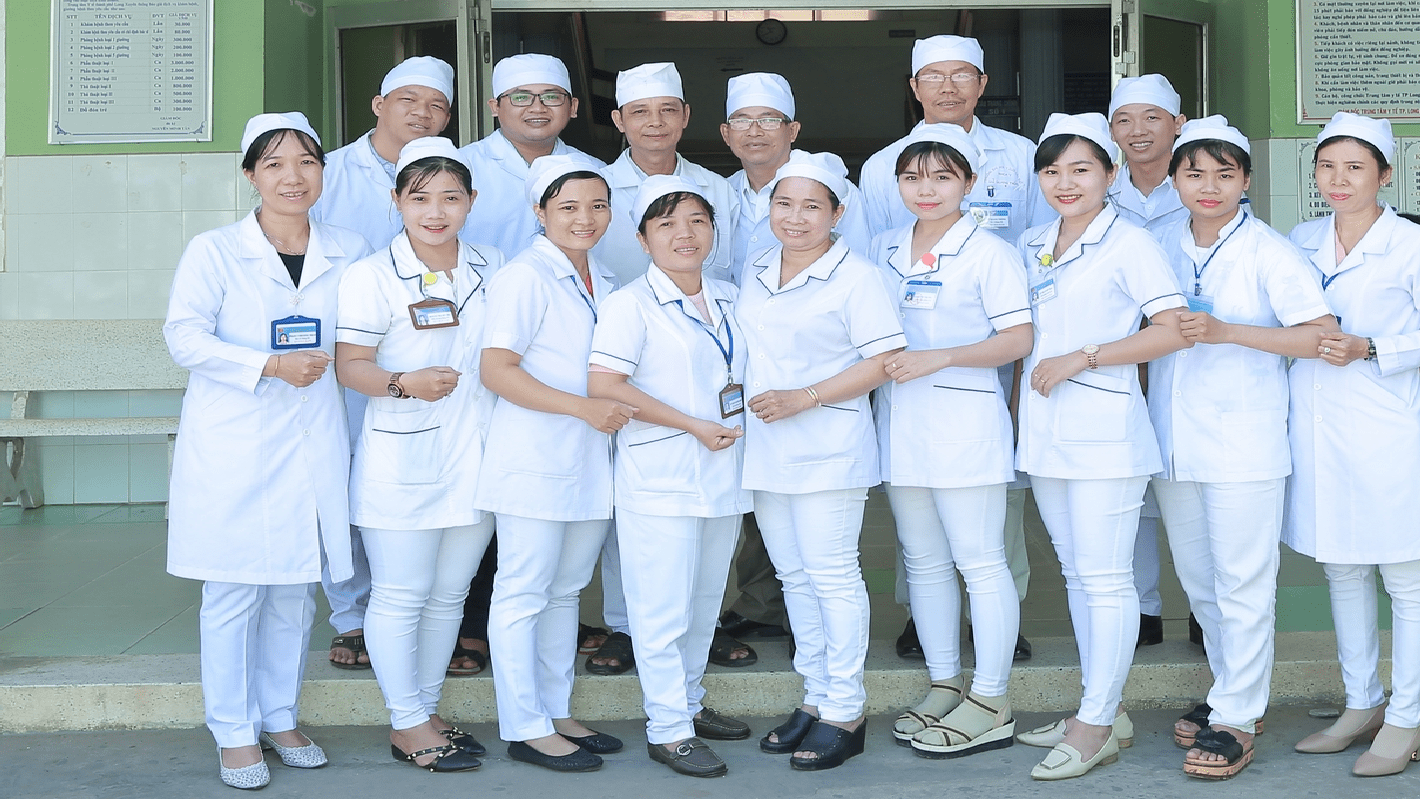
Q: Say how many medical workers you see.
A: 15